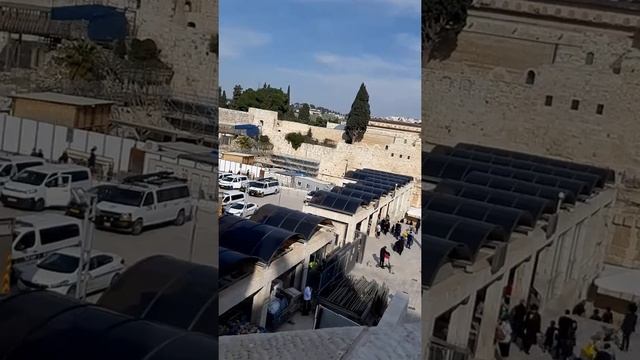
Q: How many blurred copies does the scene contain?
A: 2